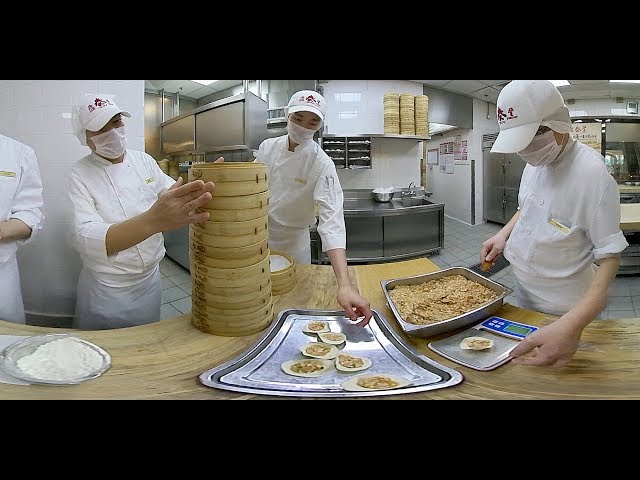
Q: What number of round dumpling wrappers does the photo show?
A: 7